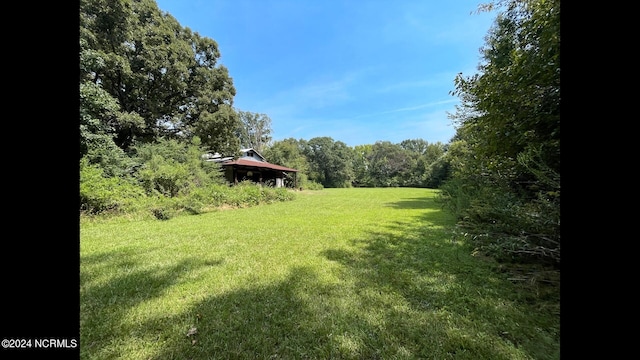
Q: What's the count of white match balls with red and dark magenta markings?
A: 0